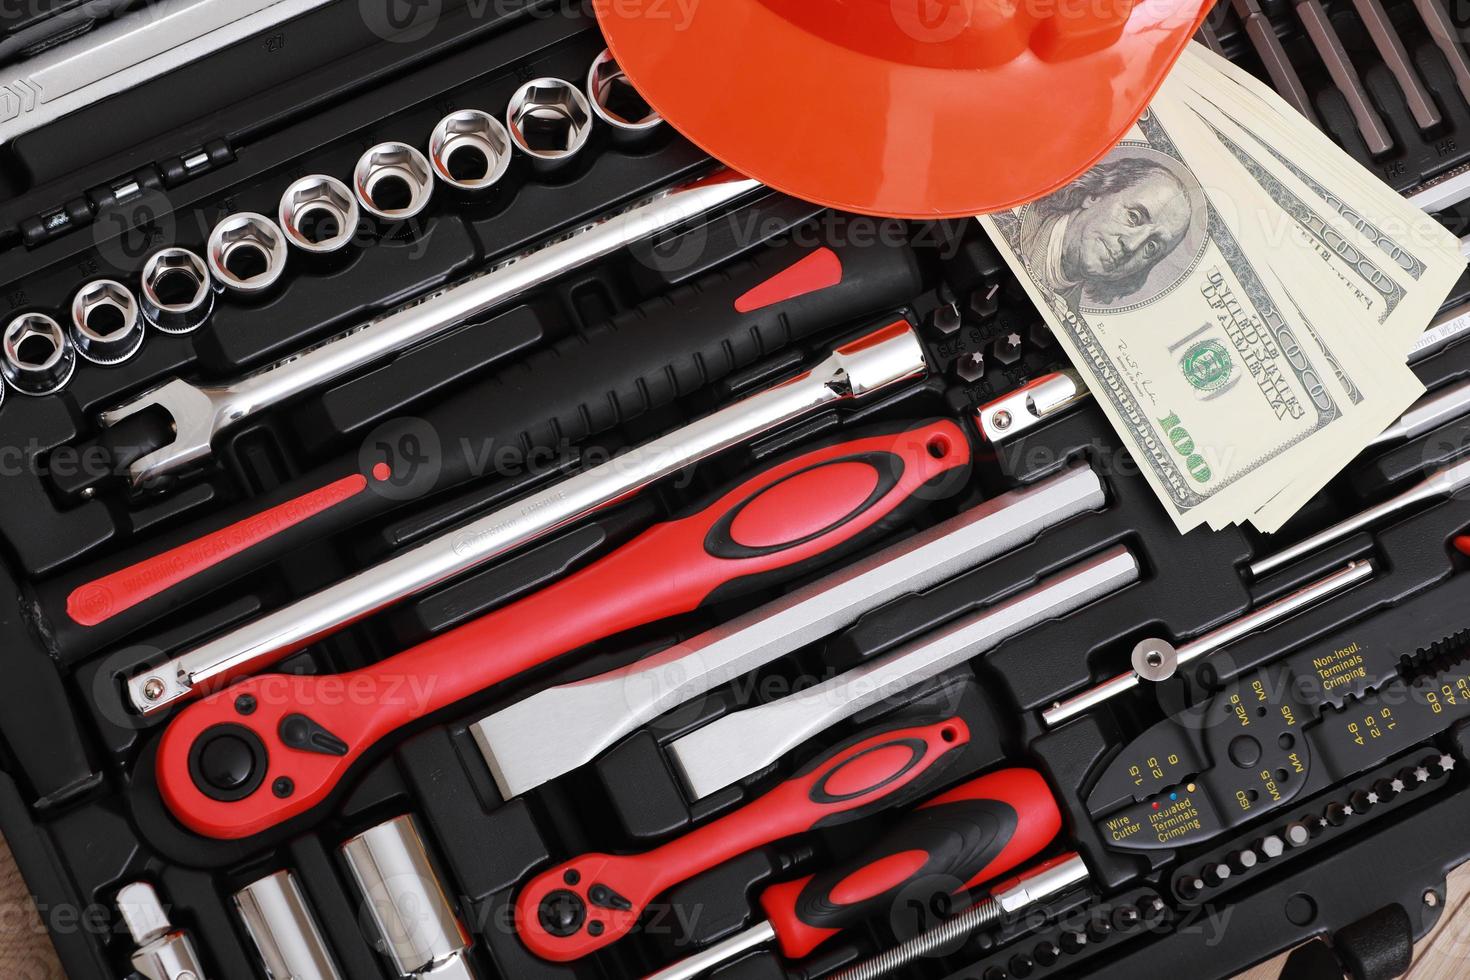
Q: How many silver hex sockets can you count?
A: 9